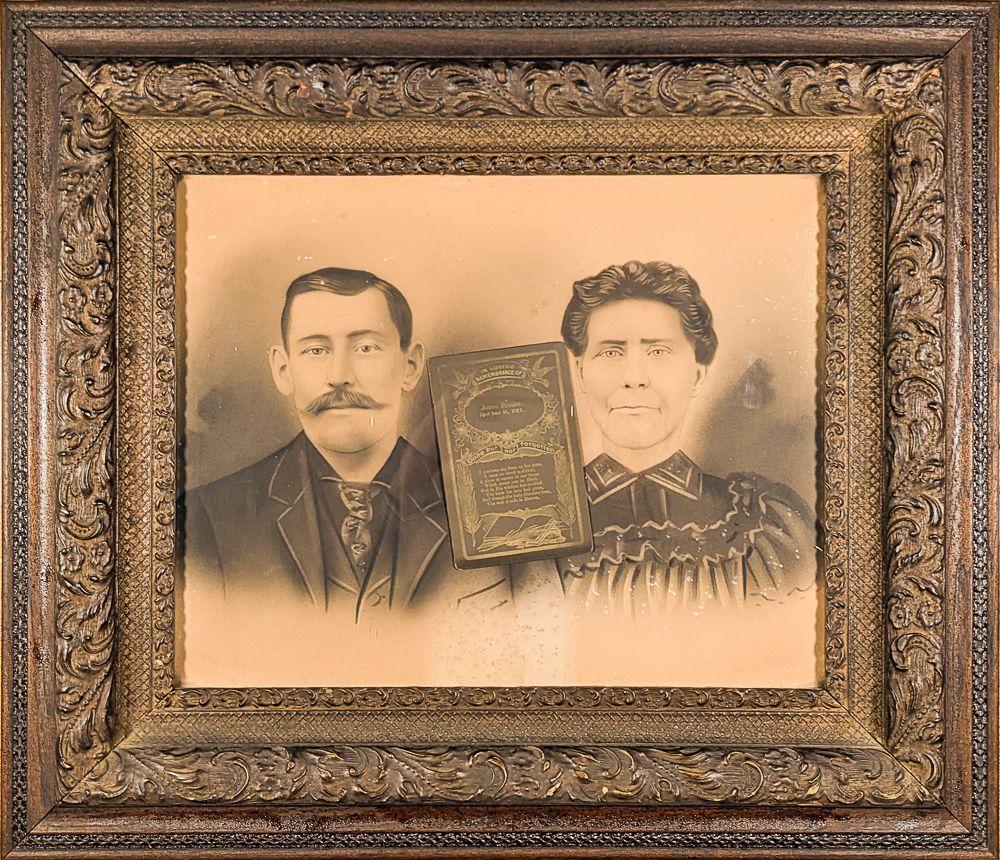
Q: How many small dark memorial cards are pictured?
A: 1